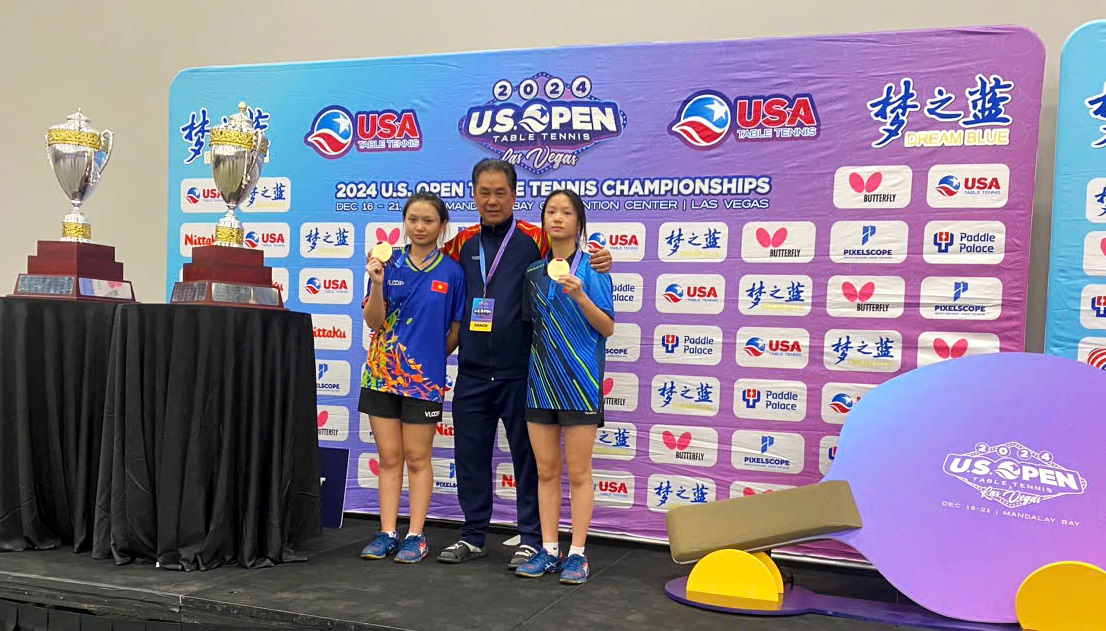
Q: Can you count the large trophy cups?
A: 2